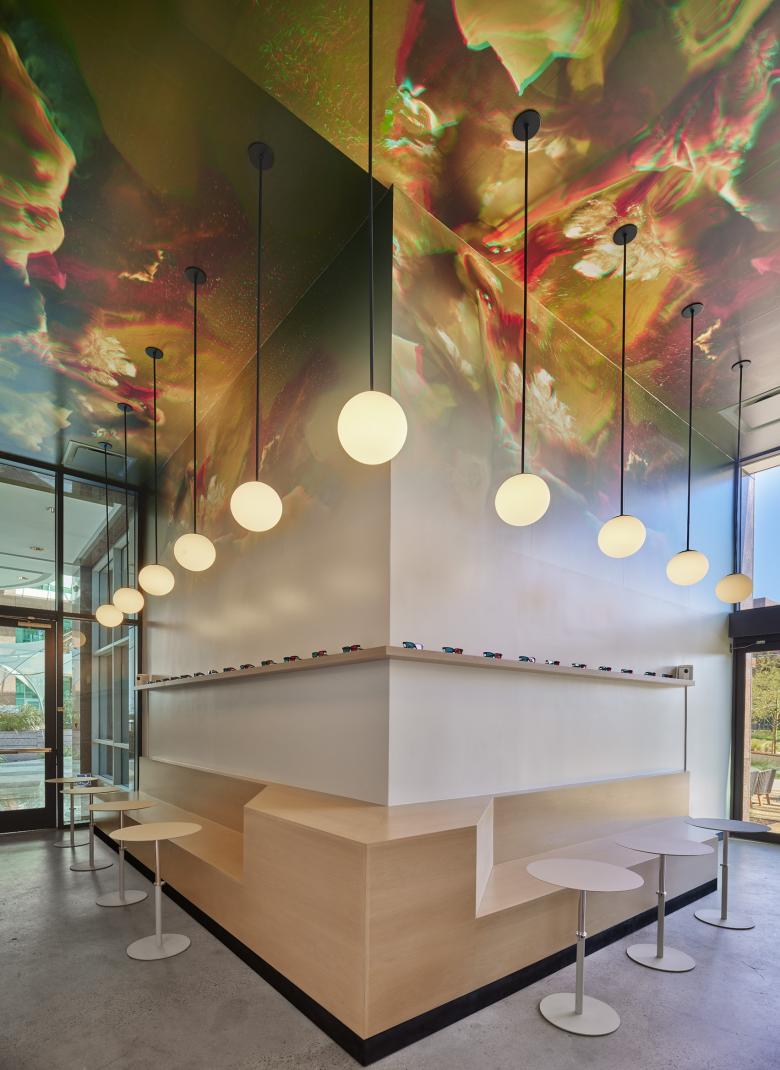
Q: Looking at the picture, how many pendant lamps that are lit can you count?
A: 10